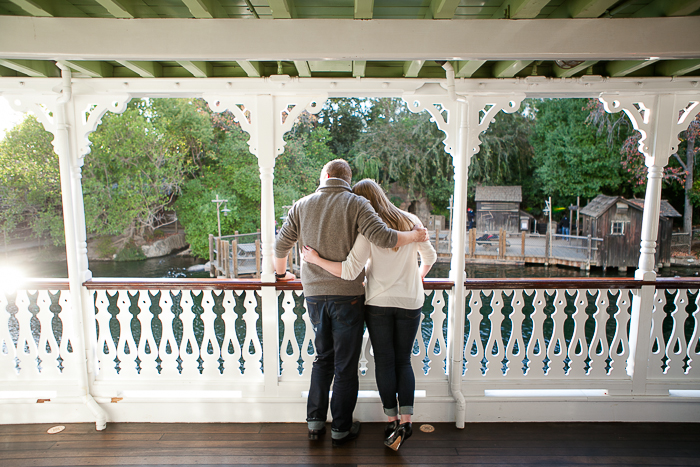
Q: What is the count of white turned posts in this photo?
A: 4